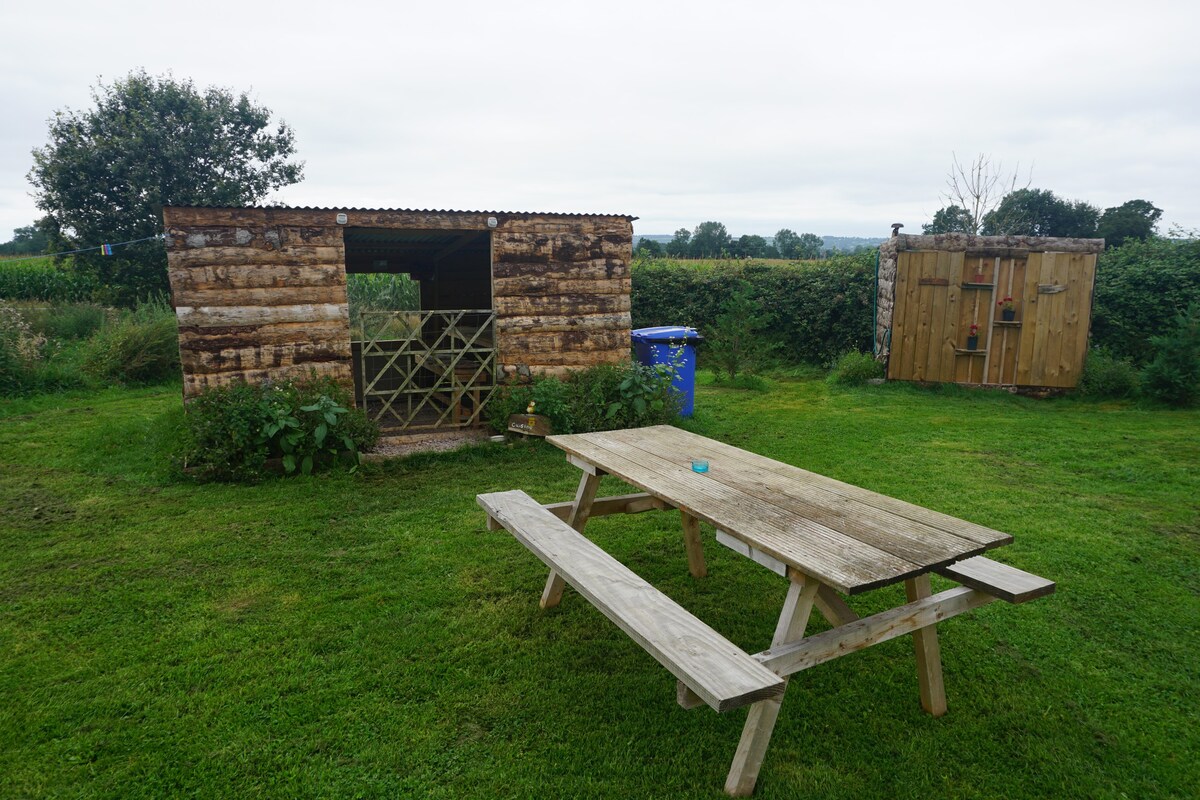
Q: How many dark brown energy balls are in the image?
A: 0